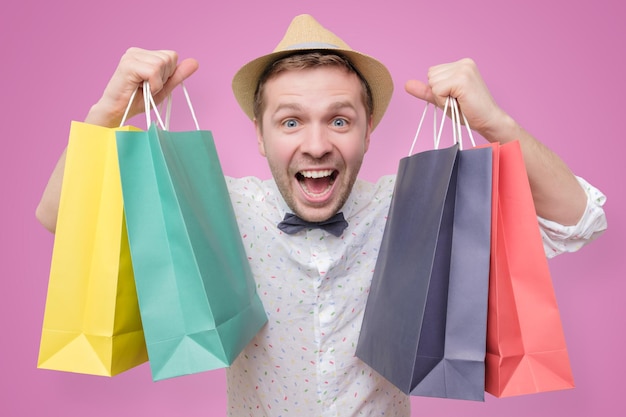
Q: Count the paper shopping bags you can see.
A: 4